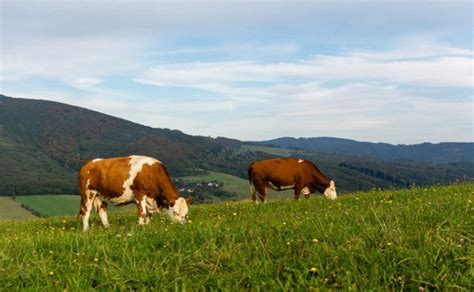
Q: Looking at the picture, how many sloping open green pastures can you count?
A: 1